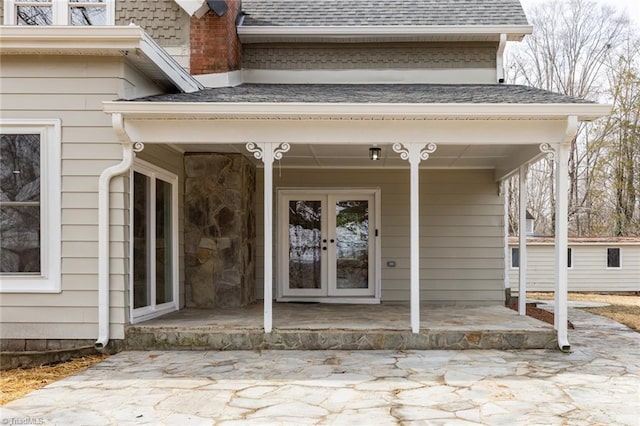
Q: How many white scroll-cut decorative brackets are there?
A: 6